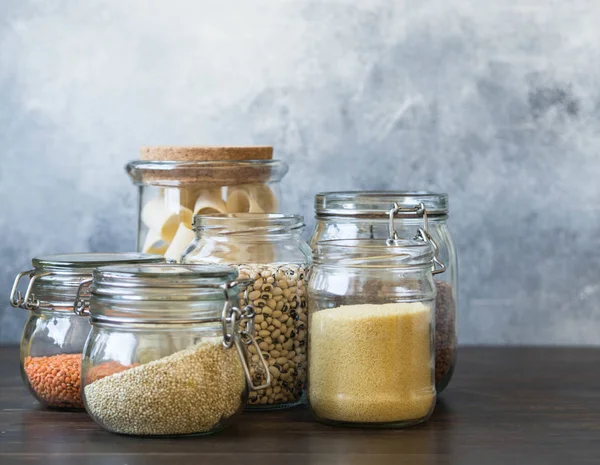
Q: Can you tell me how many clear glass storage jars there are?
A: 6